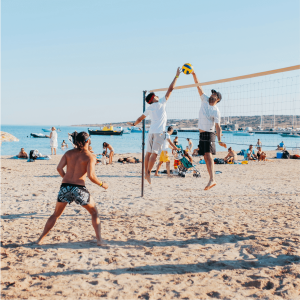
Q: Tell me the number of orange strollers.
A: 0